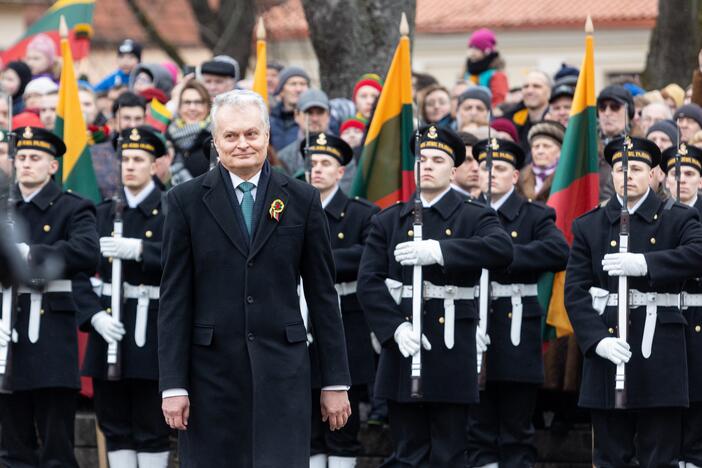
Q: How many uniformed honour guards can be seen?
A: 7